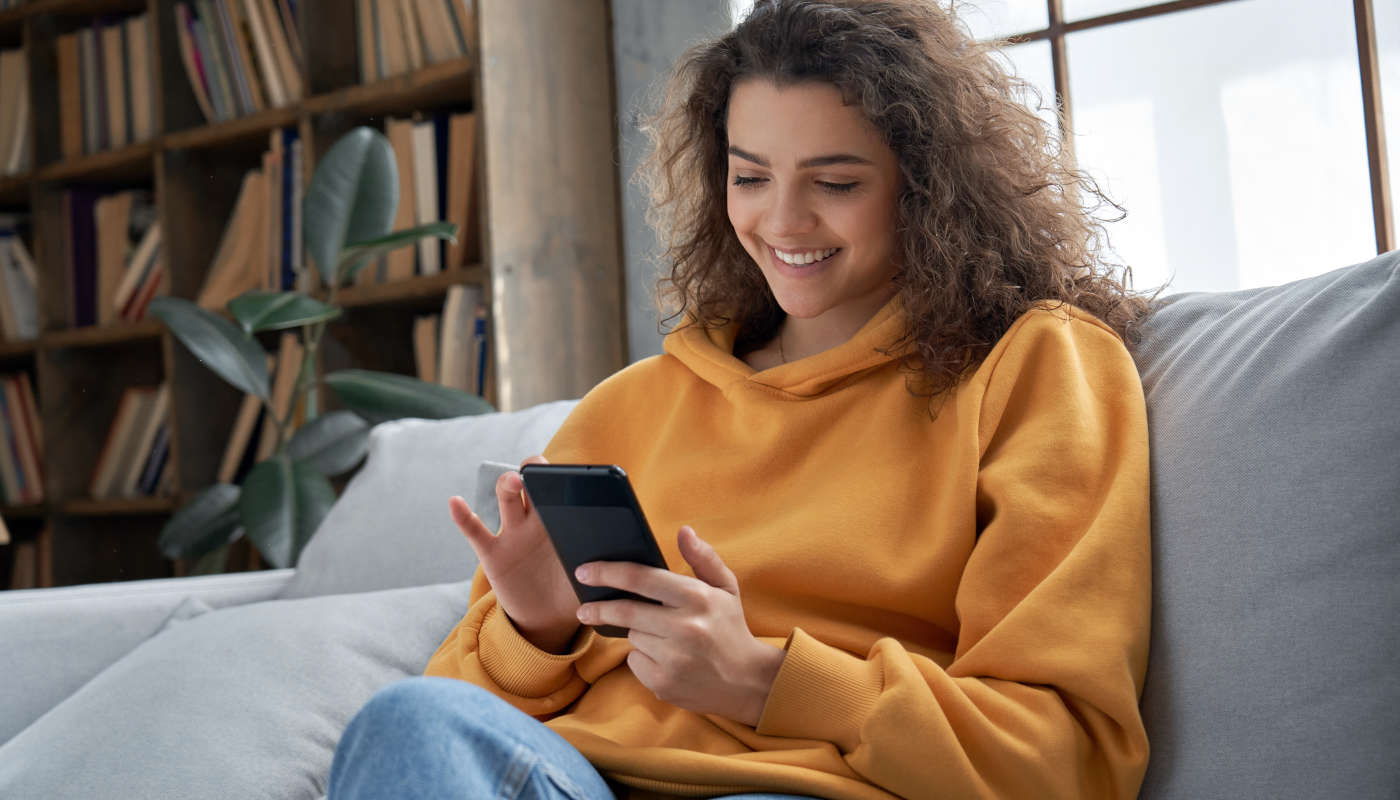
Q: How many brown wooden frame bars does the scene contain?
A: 3